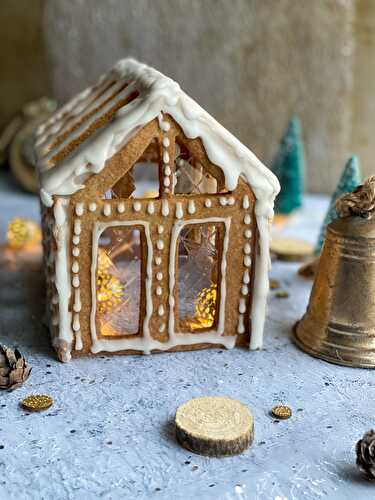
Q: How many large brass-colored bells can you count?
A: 1